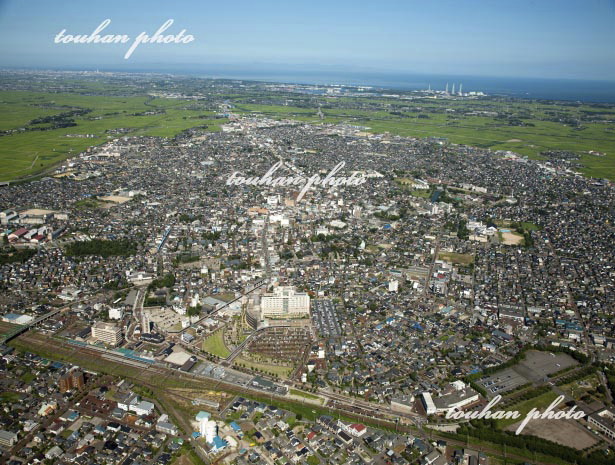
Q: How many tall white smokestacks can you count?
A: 4